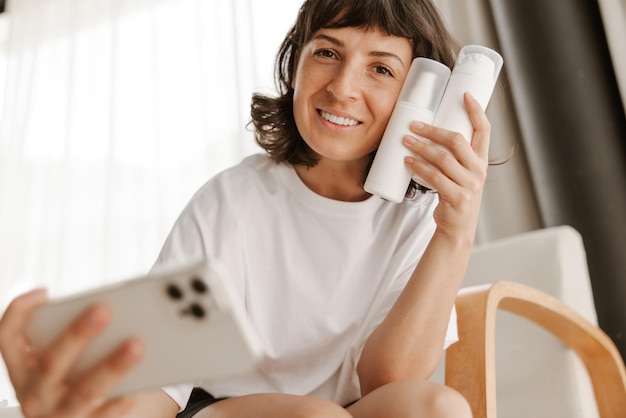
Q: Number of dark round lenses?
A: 3